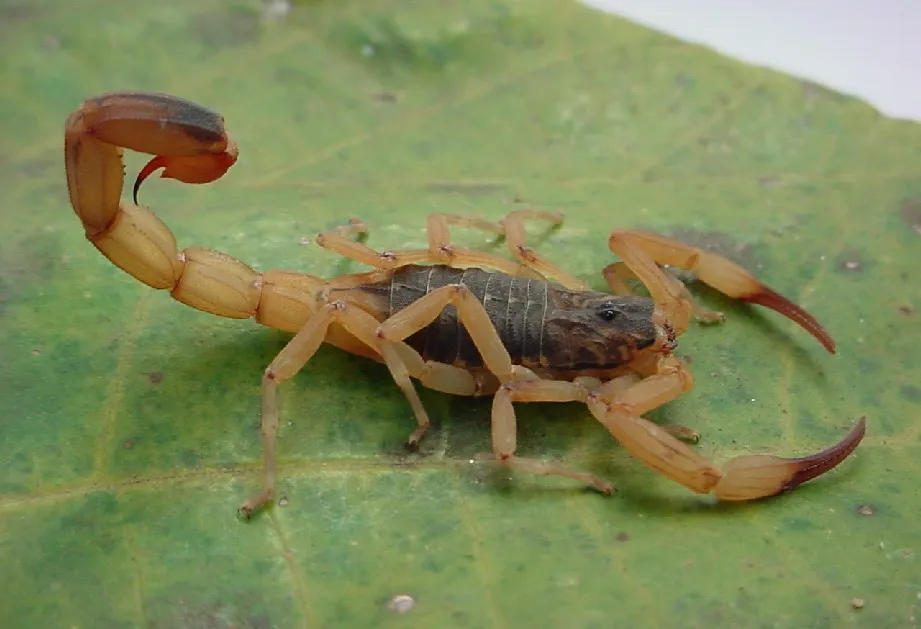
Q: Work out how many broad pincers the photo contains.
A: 2